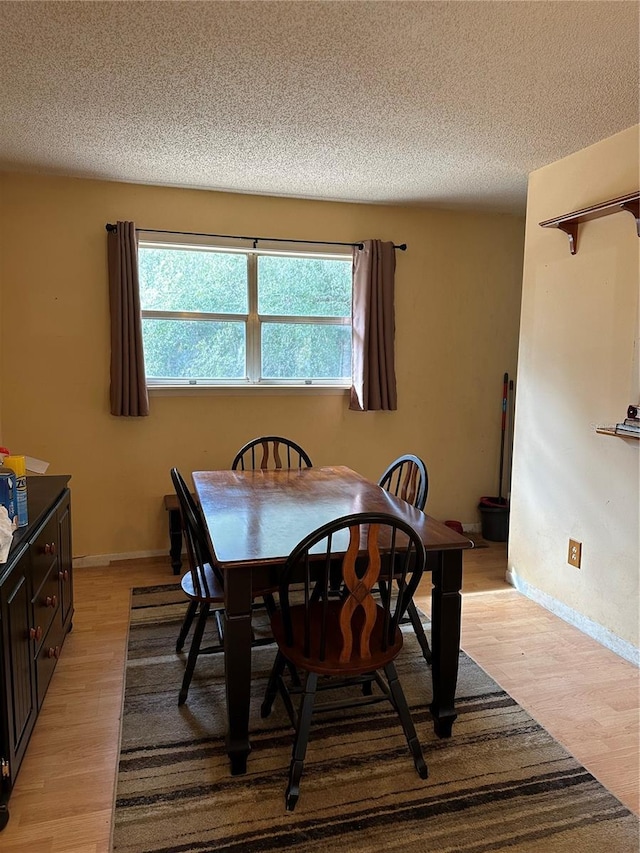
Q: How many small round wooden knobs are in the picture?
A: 5